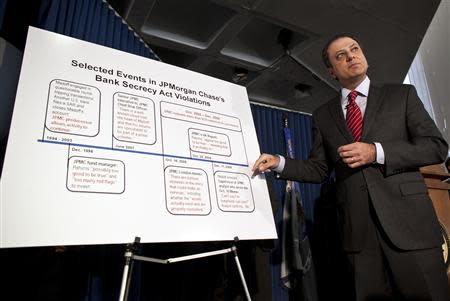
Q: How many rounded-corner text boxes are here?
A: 7